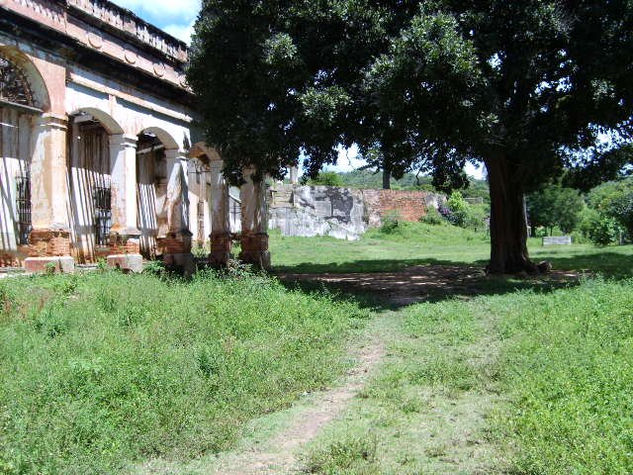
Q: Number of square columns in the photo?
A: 5